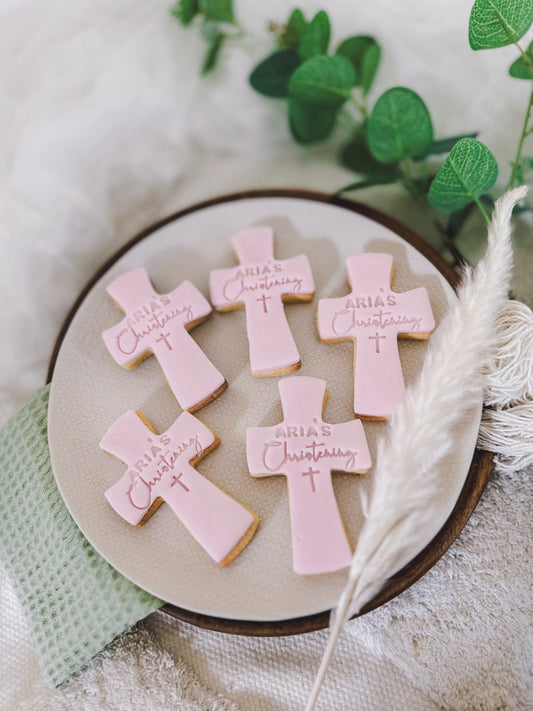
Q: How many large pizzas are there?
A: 0